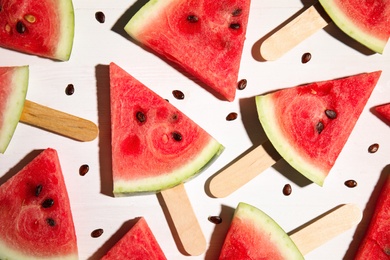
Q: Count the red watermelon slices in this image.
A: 11